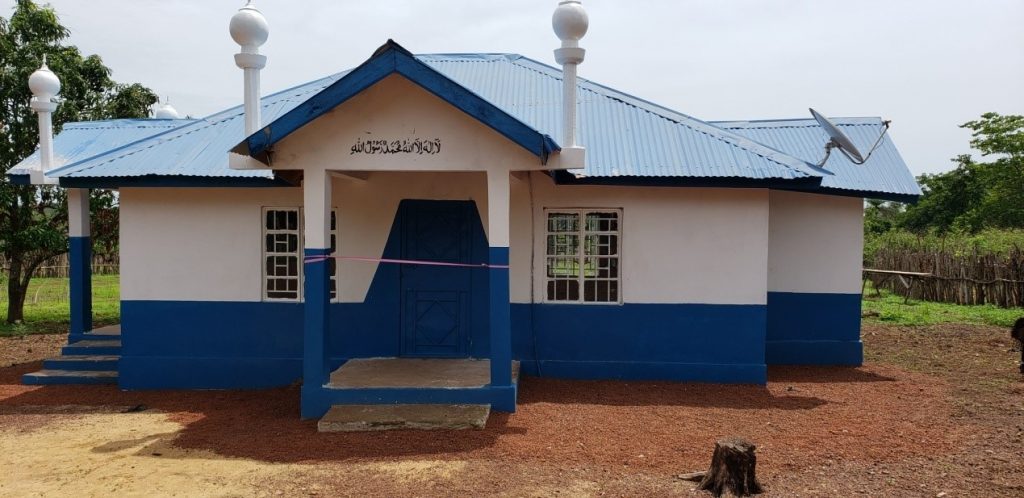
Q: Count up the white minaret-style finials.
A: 4